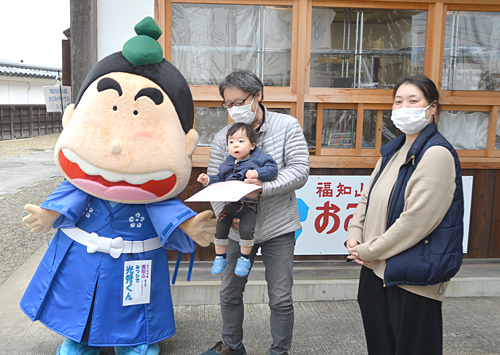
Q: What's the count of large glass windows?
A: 3